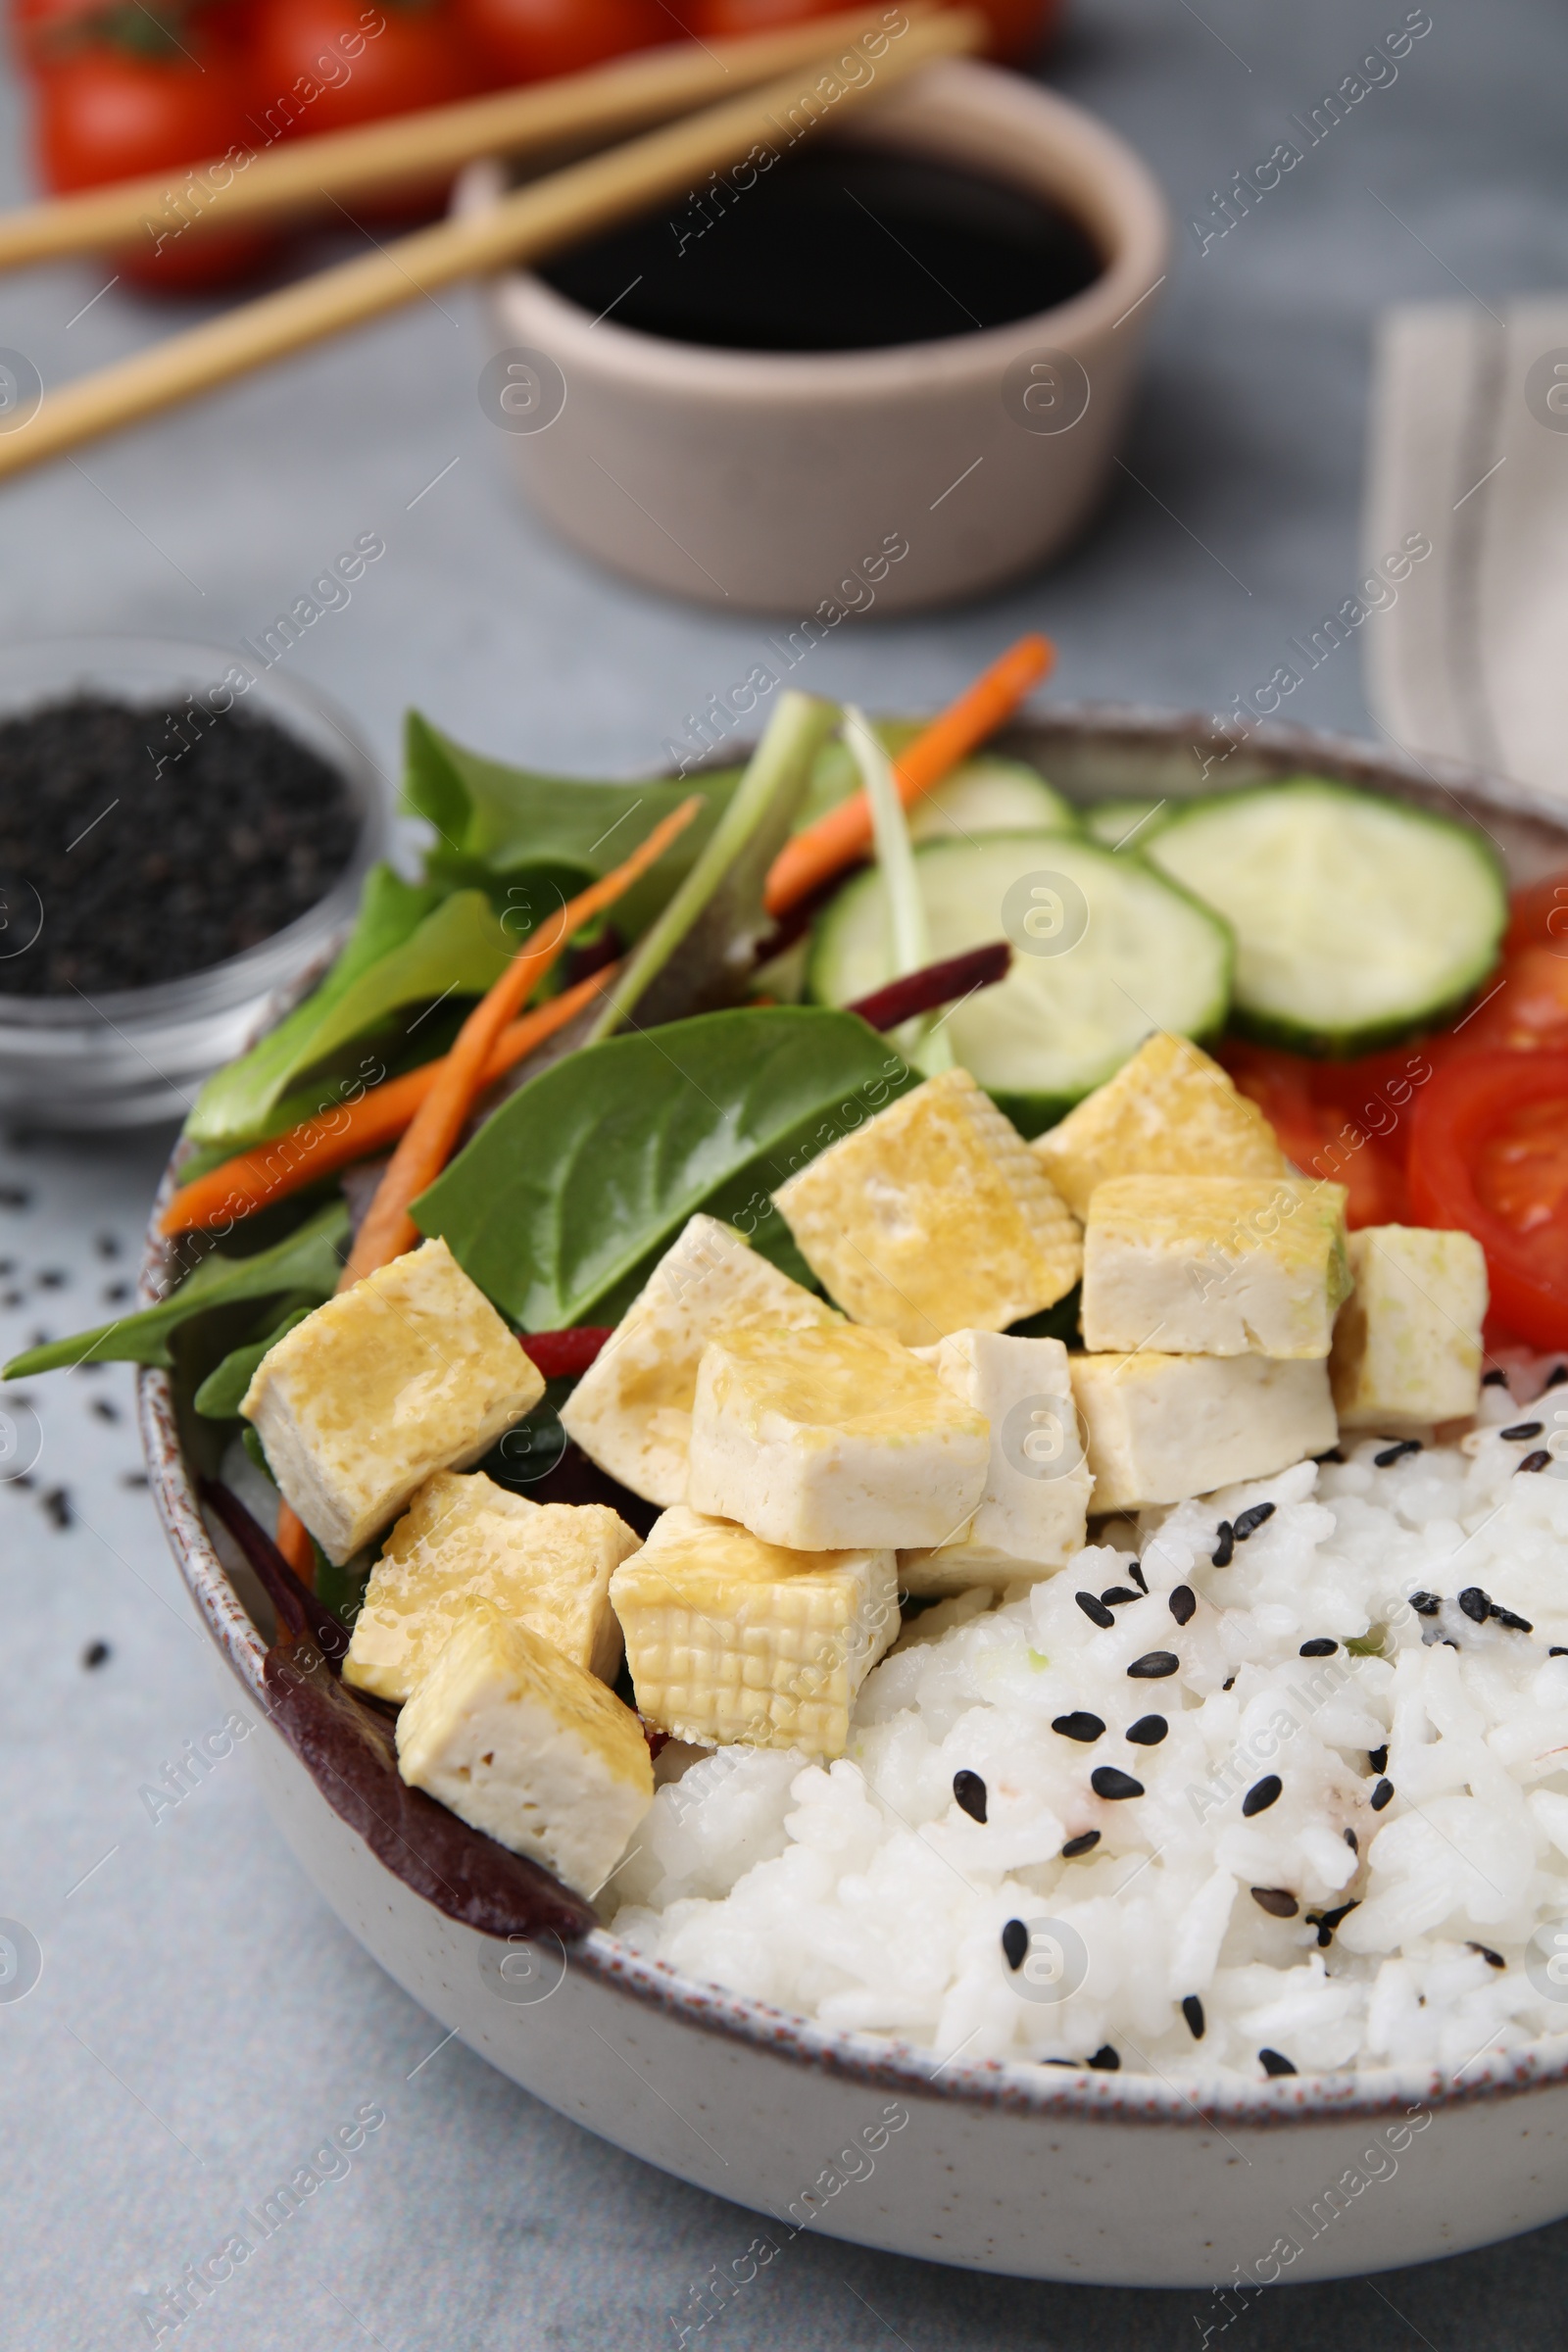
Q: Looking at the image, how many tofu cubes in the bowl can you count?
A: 12